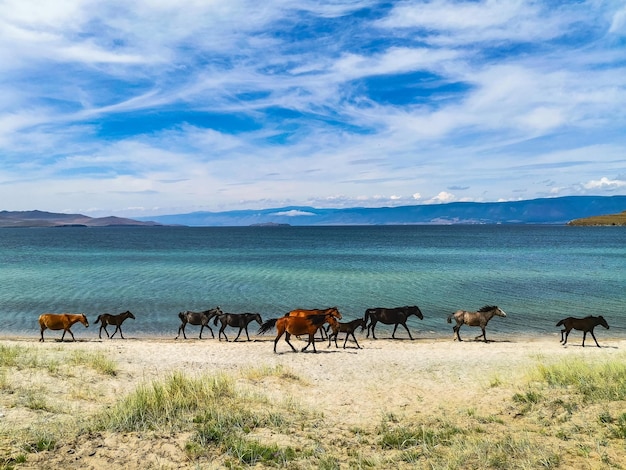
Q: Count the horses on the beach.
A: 10